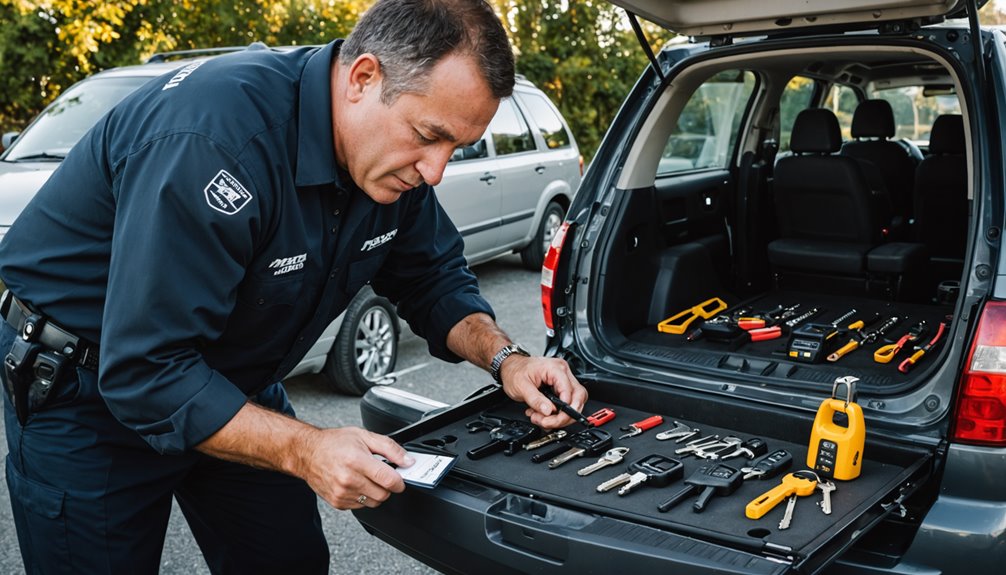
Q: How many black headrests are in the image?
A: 3